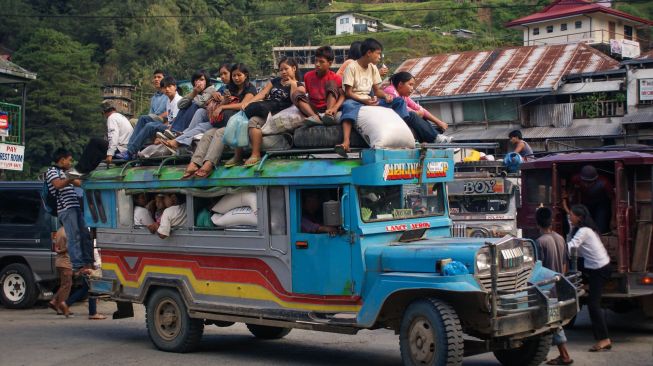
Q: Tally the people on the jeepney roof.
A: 11